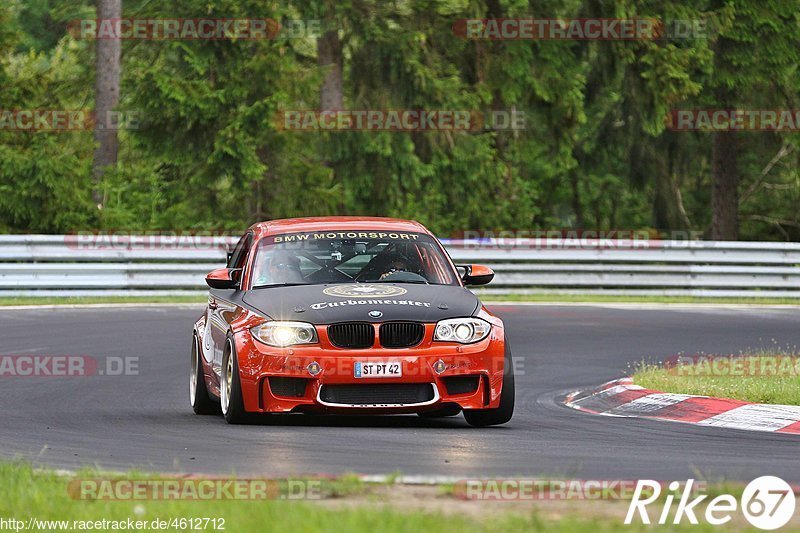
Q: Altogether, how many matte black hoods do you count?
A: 1